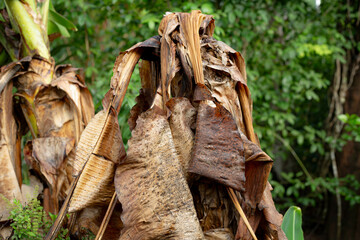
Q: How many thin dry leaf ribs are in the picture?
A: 3